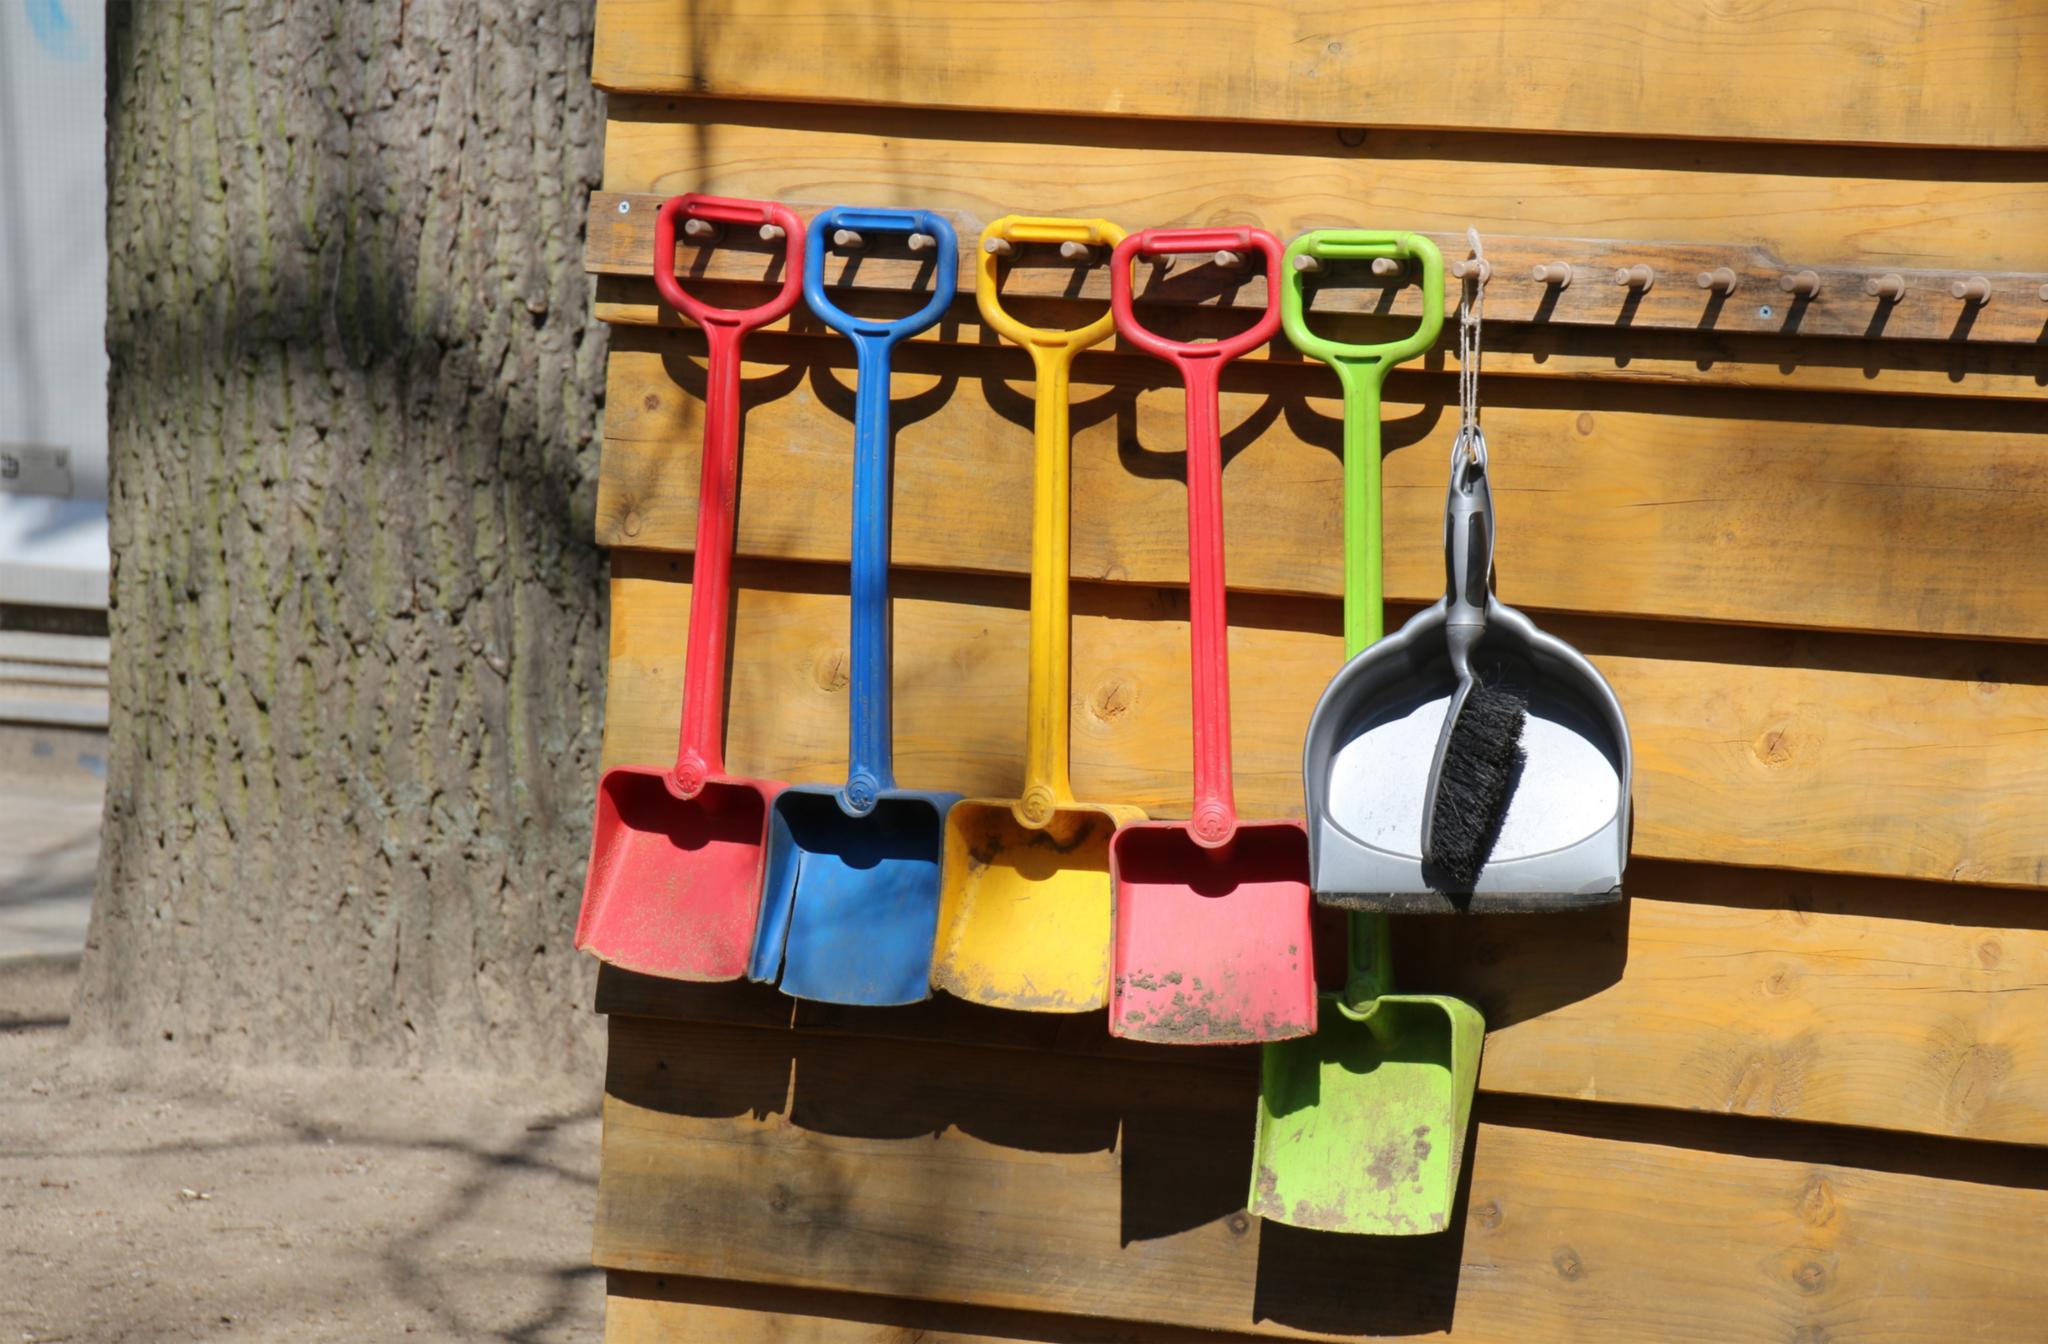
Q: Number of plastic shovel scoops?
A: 5